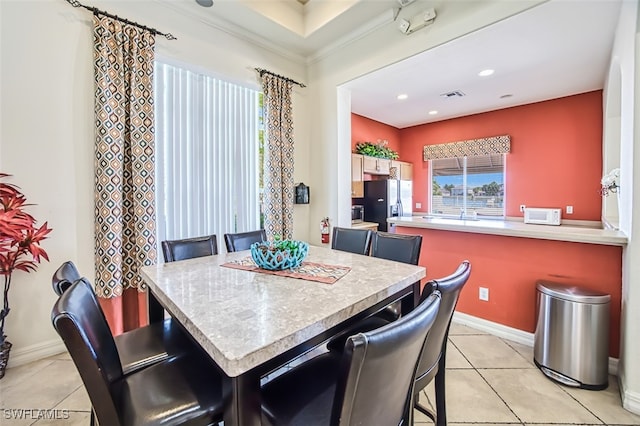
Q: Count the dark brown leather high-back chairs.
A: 8